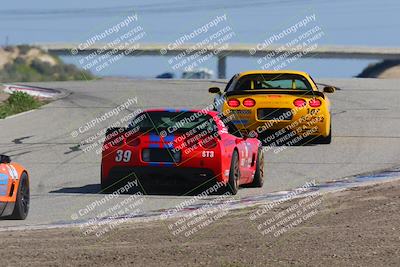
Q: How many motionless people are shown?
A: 0